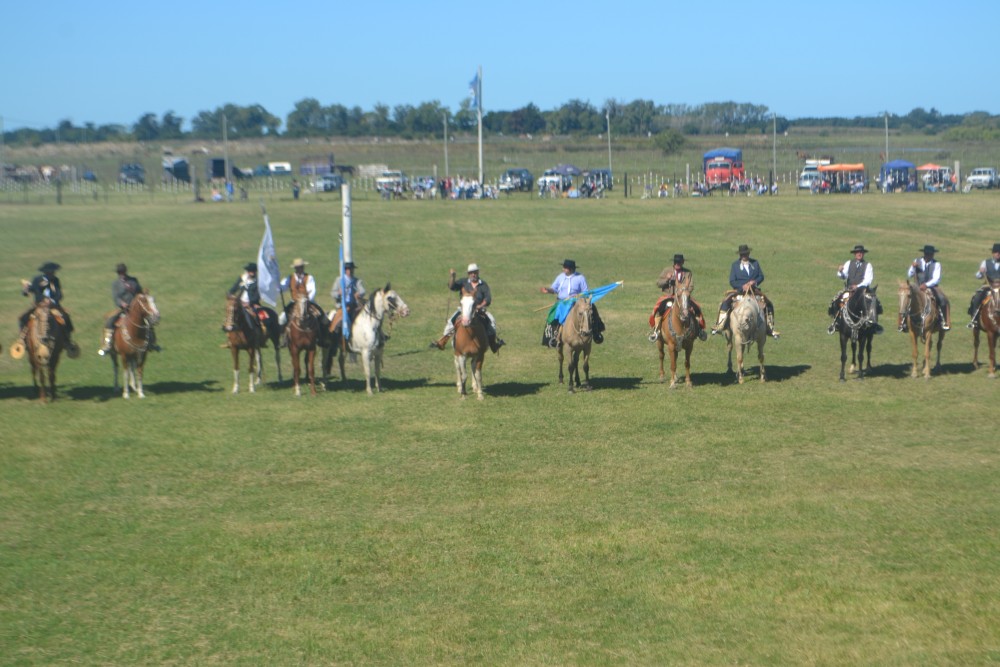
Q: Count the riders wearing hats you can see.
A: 12